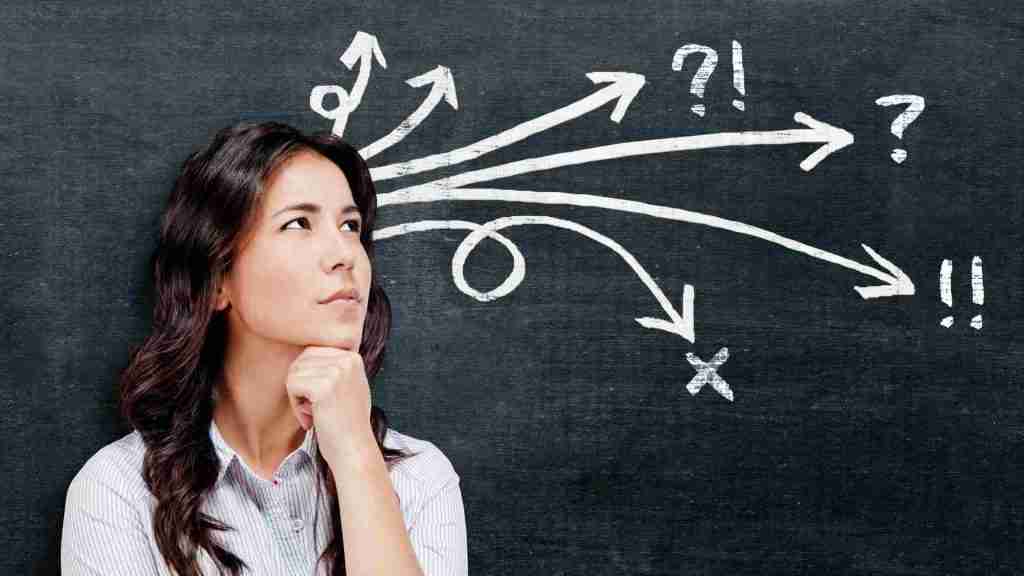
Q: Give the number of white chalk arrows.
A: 6